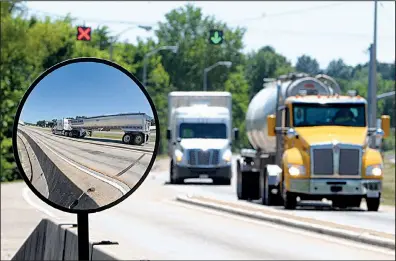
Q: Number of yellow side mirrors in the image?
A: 2